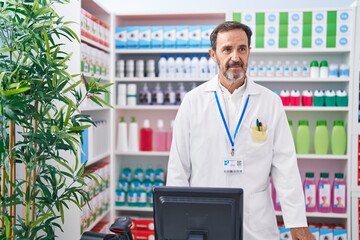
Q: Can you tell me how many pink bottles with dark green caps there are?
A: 3